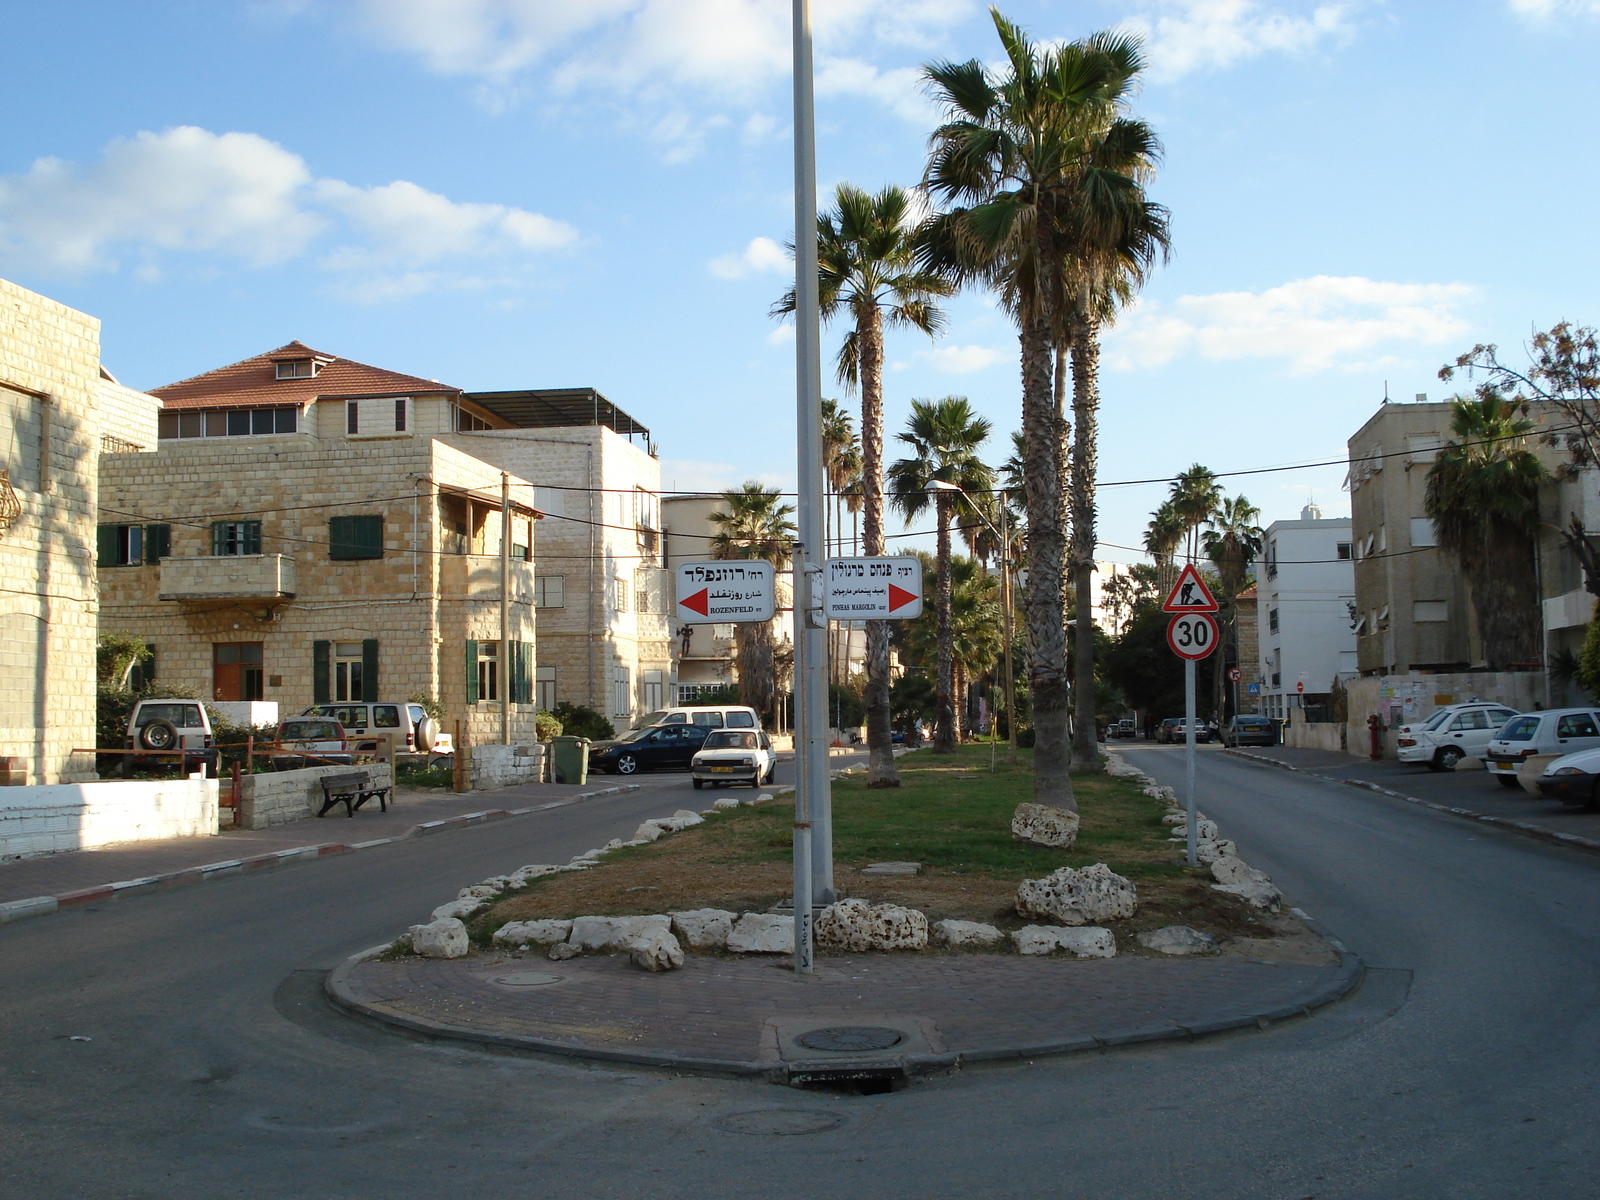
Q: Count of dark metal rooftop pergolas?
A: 1